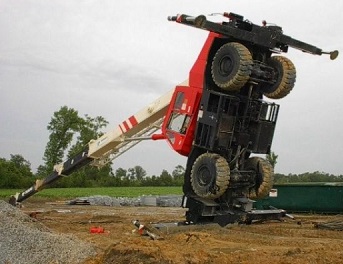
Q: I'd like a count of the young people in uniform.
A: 0